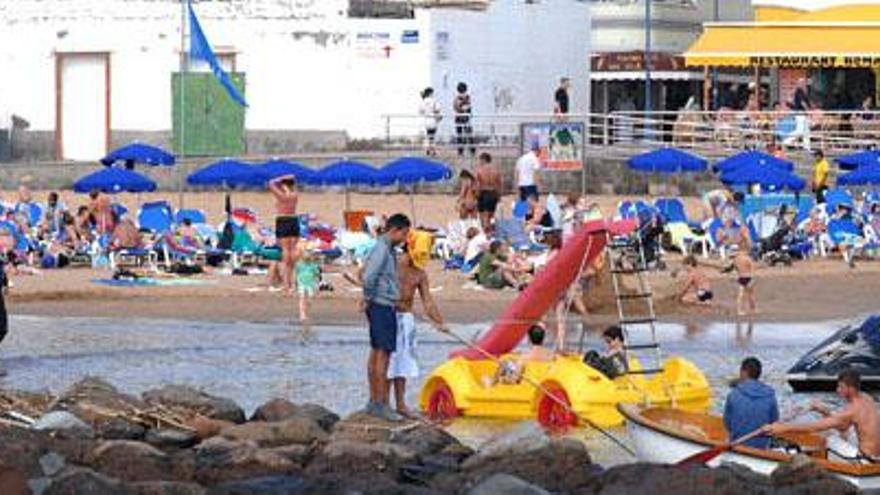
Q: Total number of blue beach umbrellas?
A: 11